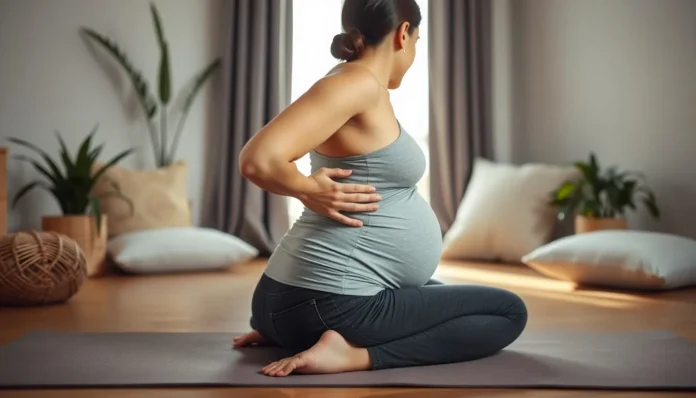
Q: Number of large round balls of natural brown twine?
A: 1